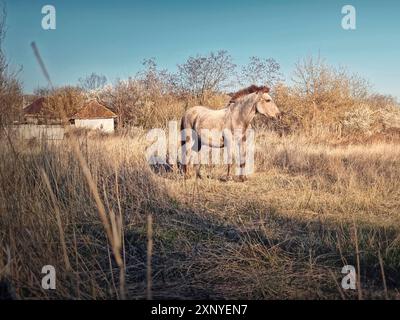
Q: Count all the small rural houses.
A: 2